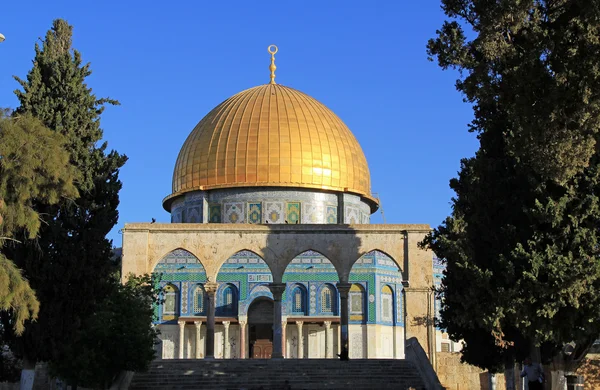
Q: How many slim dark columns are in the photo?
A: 3